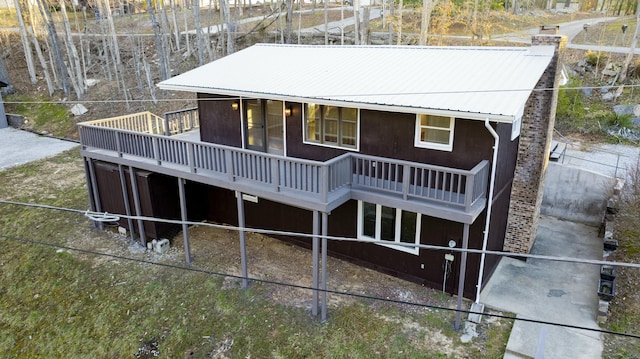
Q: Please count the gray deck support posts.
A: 9